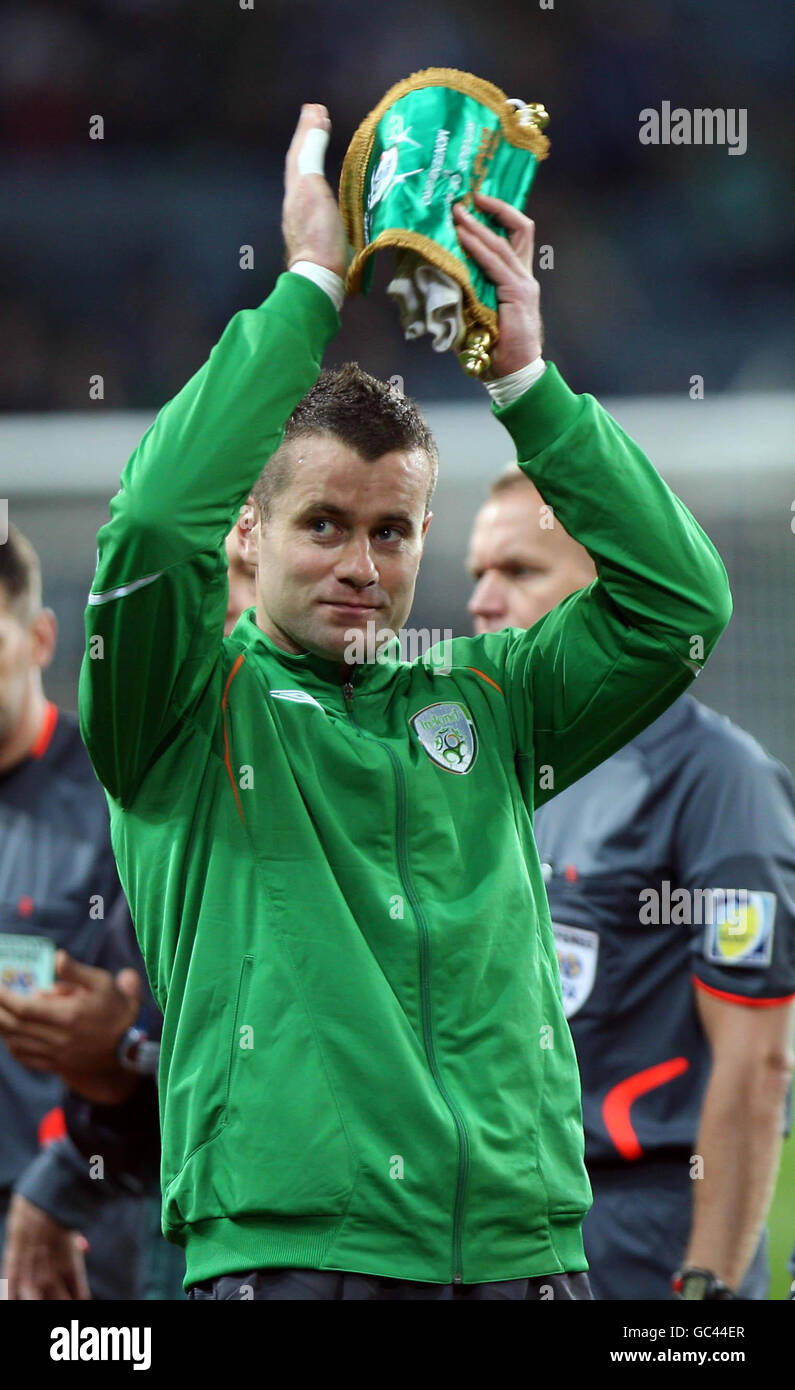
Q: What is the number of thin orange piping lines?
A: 2